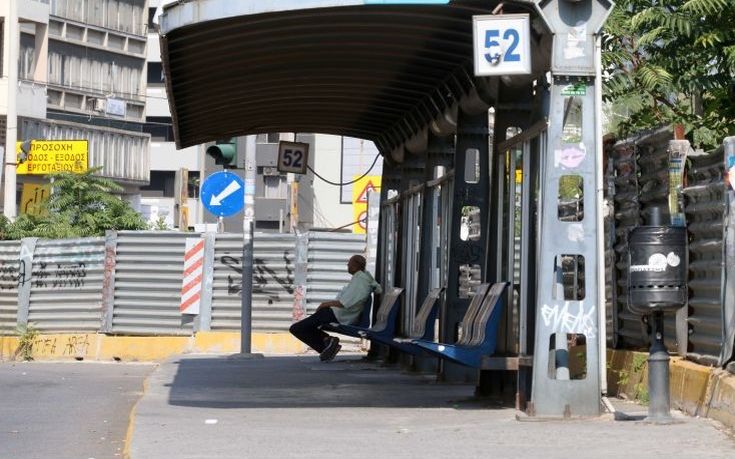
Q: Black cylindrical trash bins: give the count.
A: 1